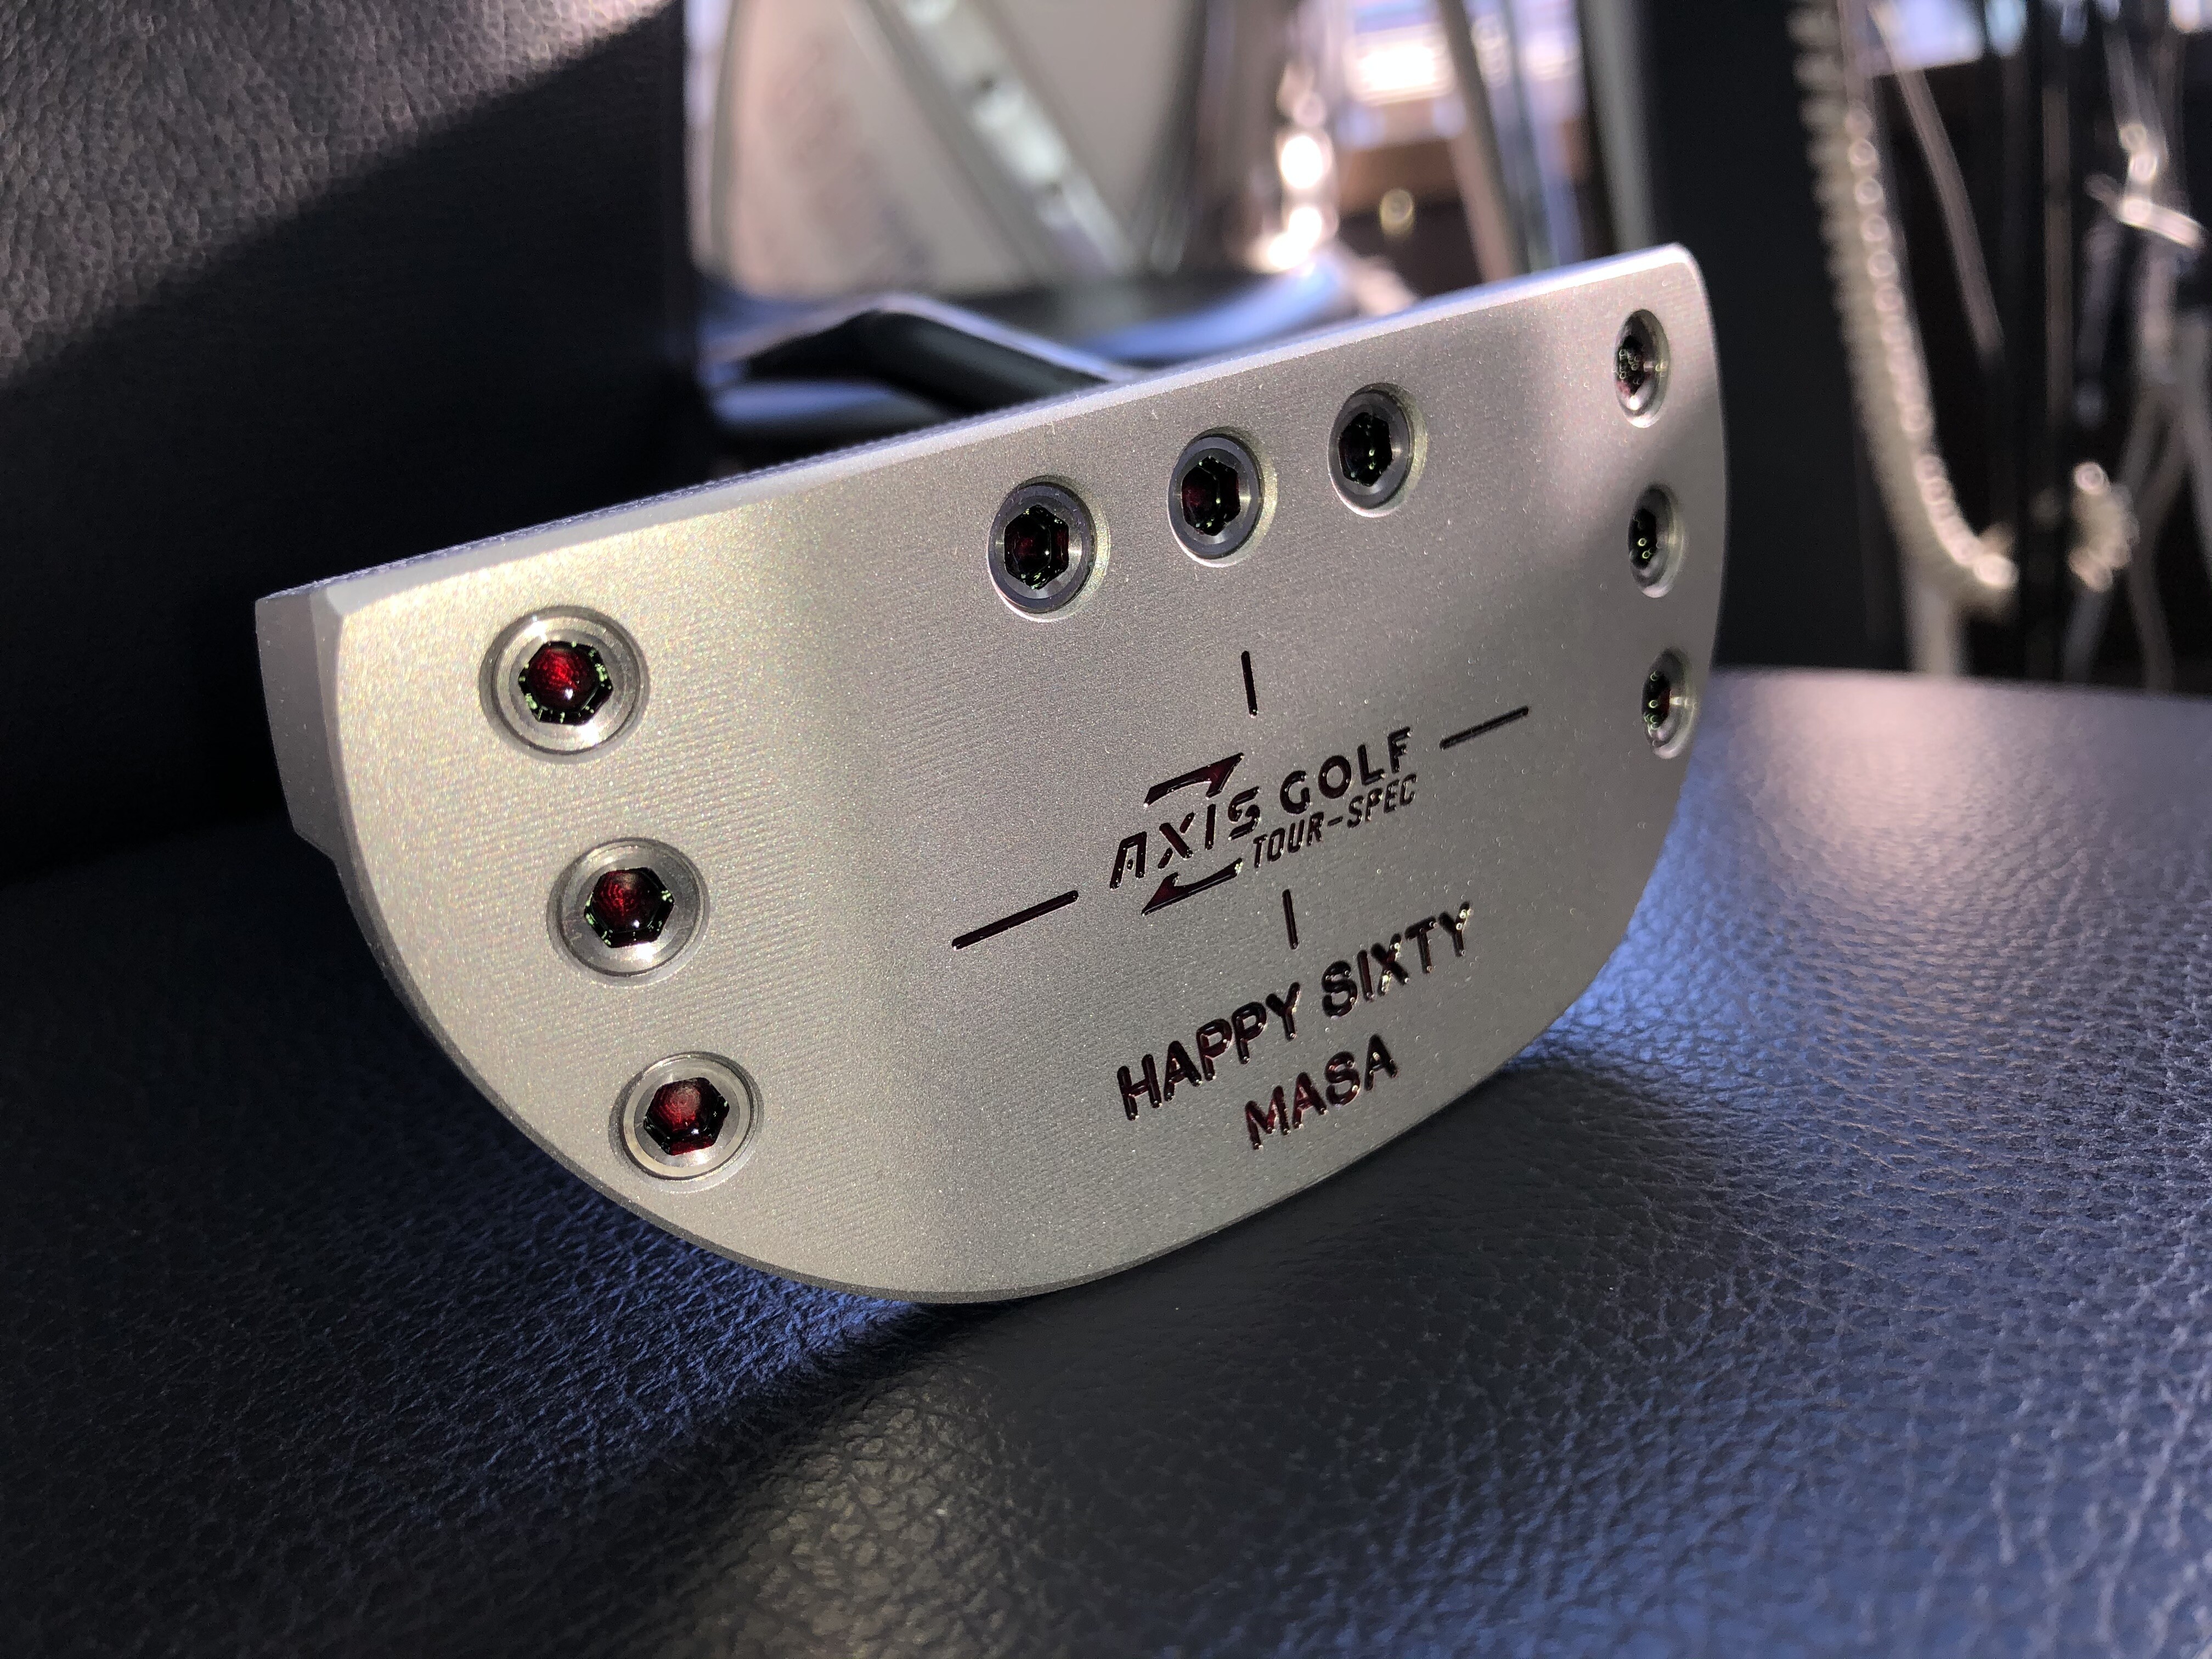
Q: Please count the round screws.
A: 9